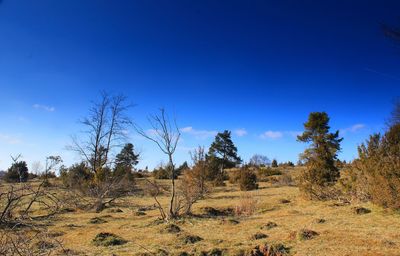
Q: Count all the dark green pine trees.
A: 3